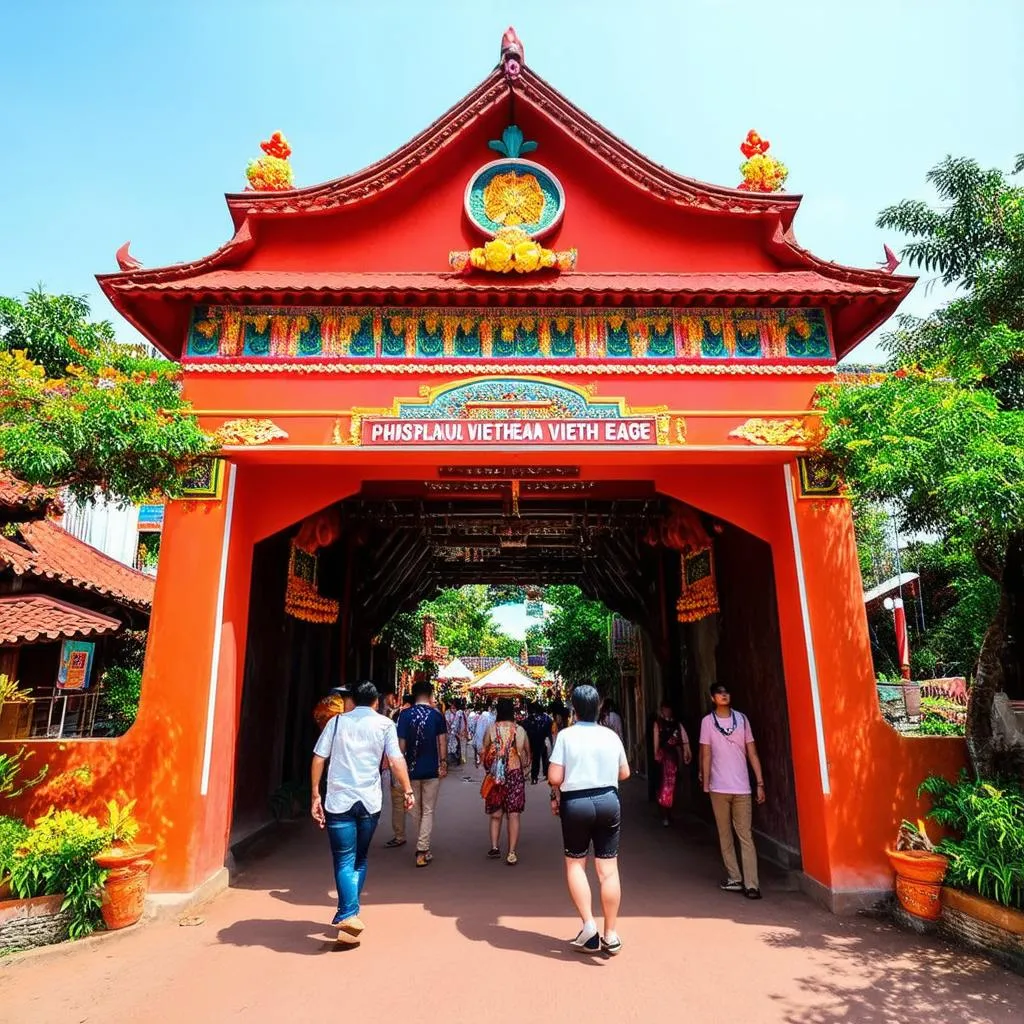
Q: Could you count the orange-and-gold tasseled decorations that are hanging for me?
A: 2